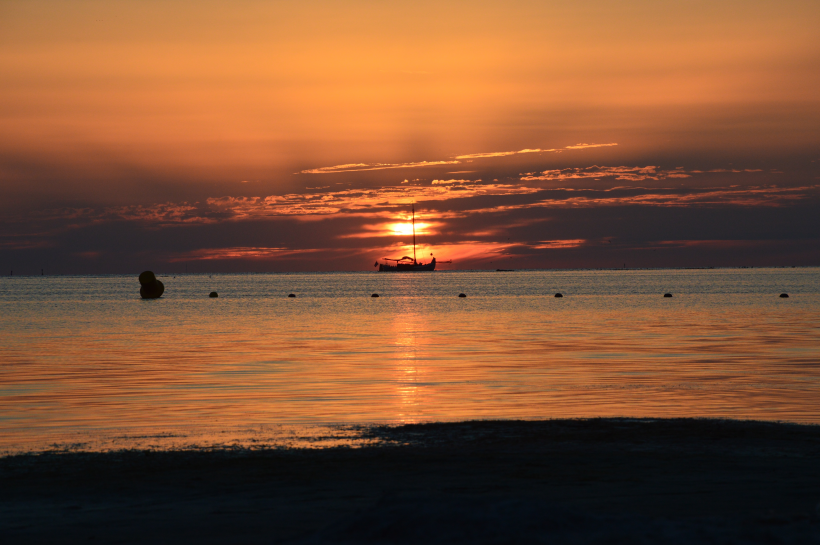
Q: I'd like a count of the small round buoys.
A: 7